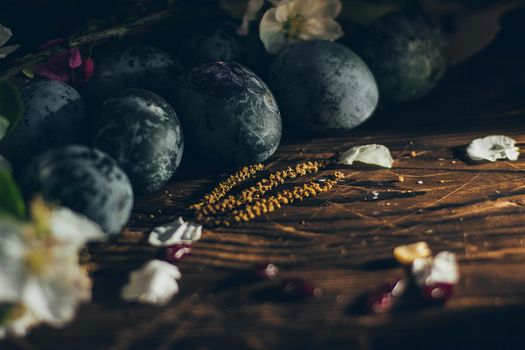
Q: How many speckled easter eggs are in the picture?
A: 8